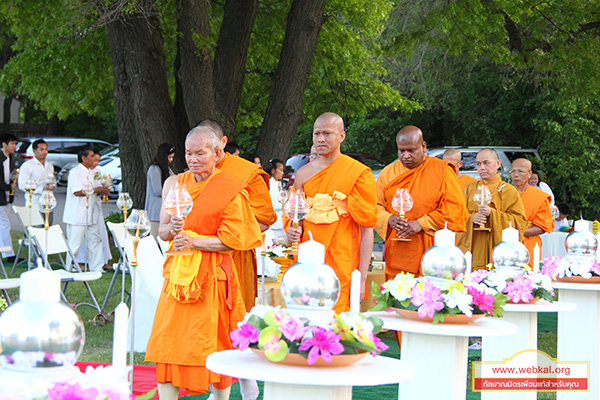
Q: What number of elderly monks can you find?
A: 2